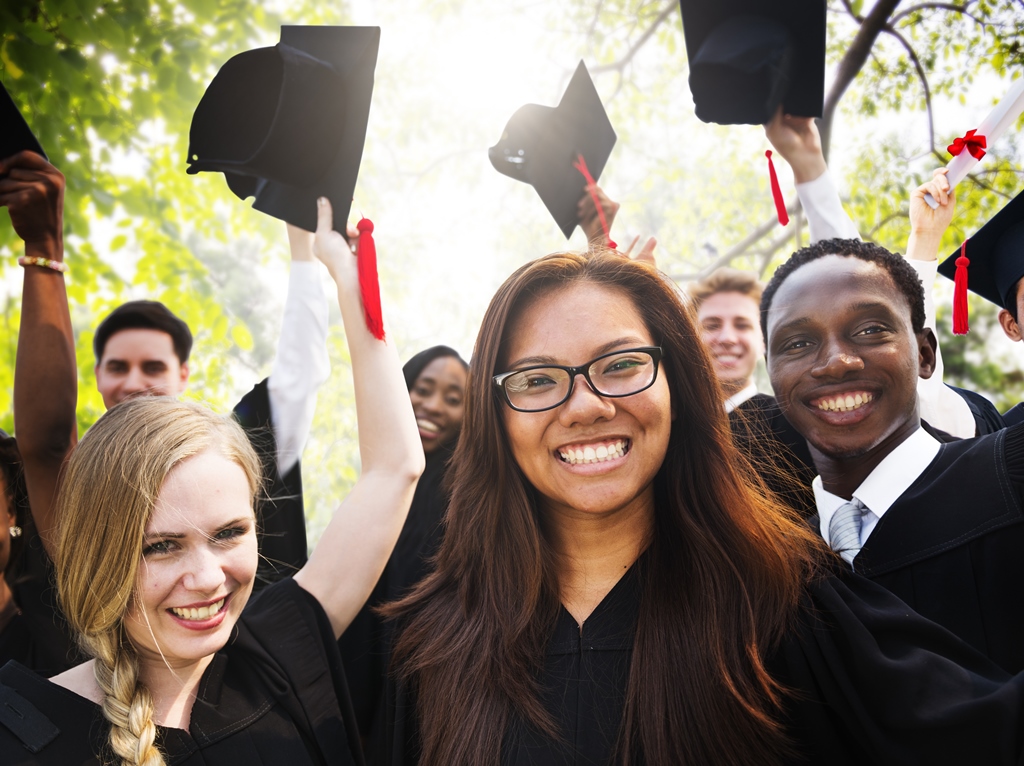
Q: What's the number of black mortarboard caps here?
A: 5